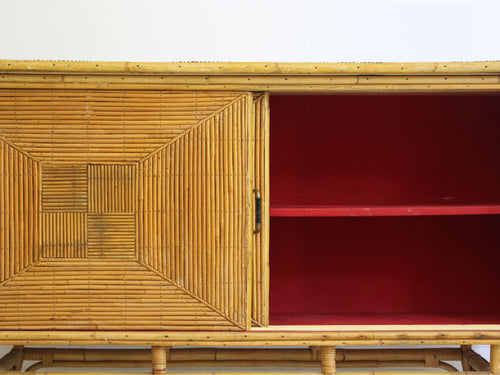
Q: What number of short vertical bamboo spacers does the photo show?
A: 2